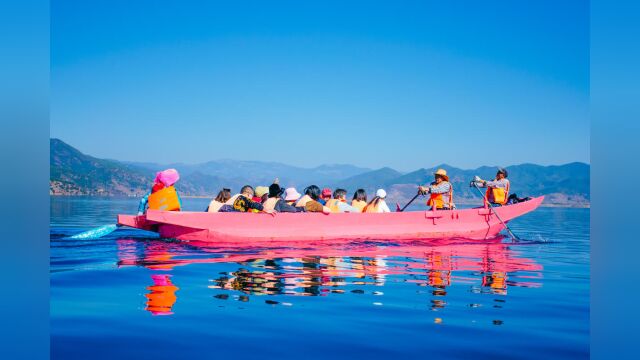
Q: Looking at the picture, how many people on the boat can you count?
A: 13